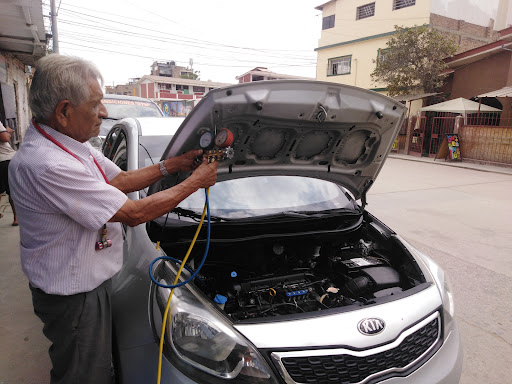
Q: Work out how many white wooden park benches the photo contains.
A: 0